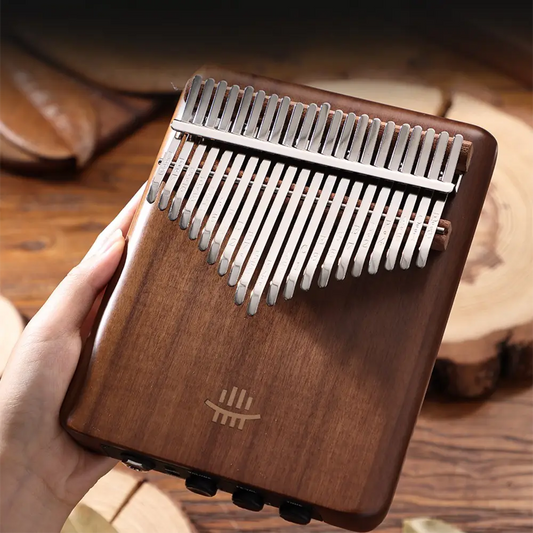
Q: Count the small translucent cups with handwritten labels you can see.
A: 0